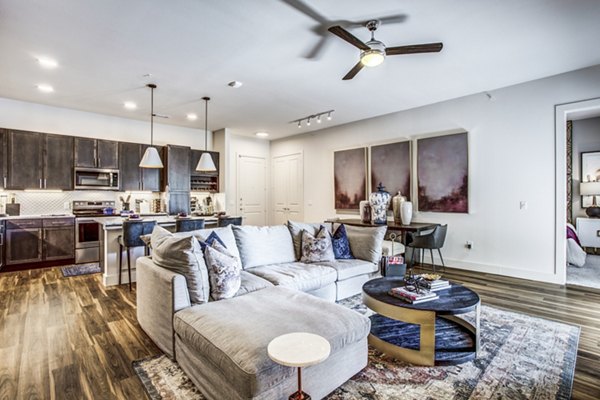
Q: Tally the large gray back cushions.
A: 5